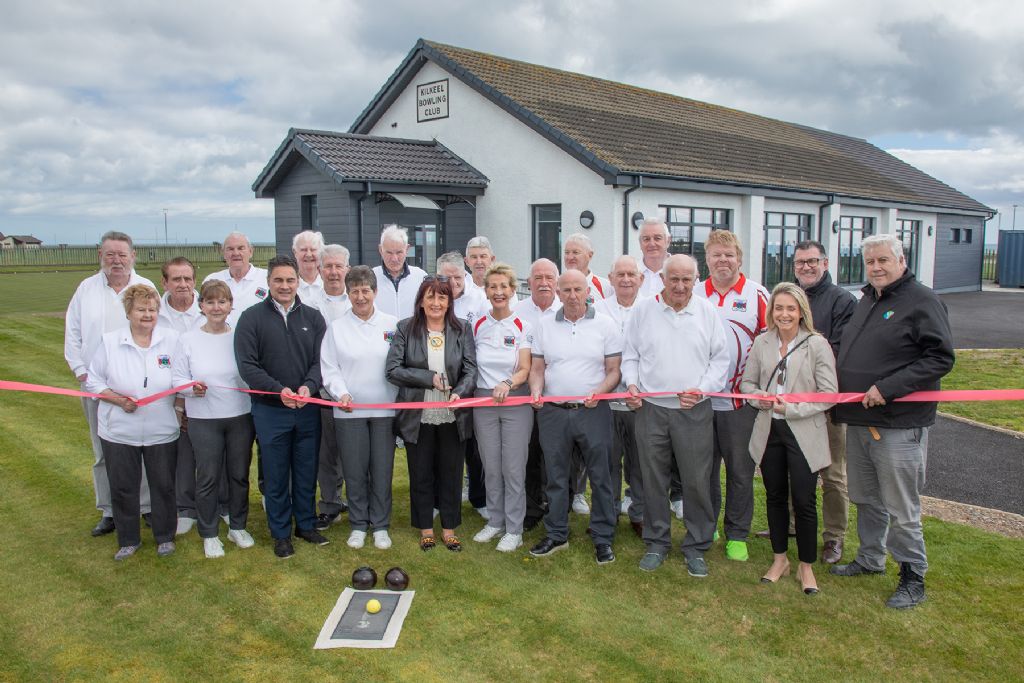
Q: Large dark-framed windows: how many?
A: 4